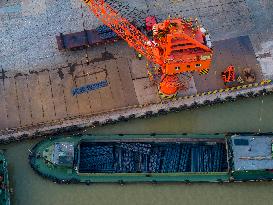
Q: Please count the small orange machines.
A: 1